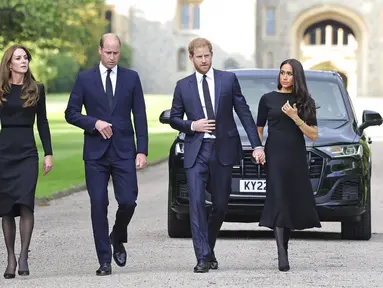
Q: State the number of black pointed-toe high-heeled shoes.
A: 3